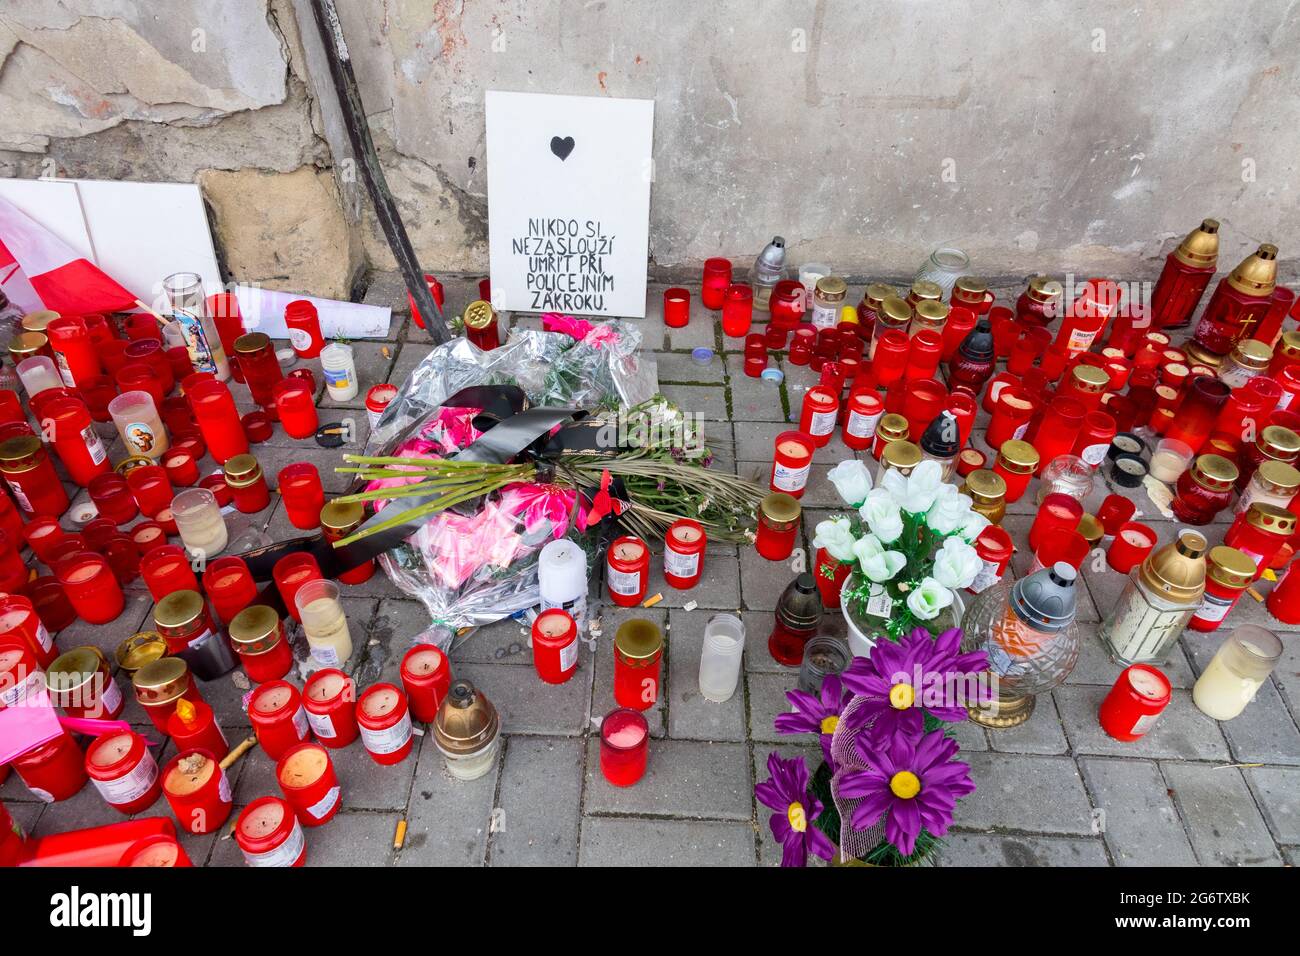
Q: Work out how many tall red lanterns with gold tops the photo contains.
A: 2